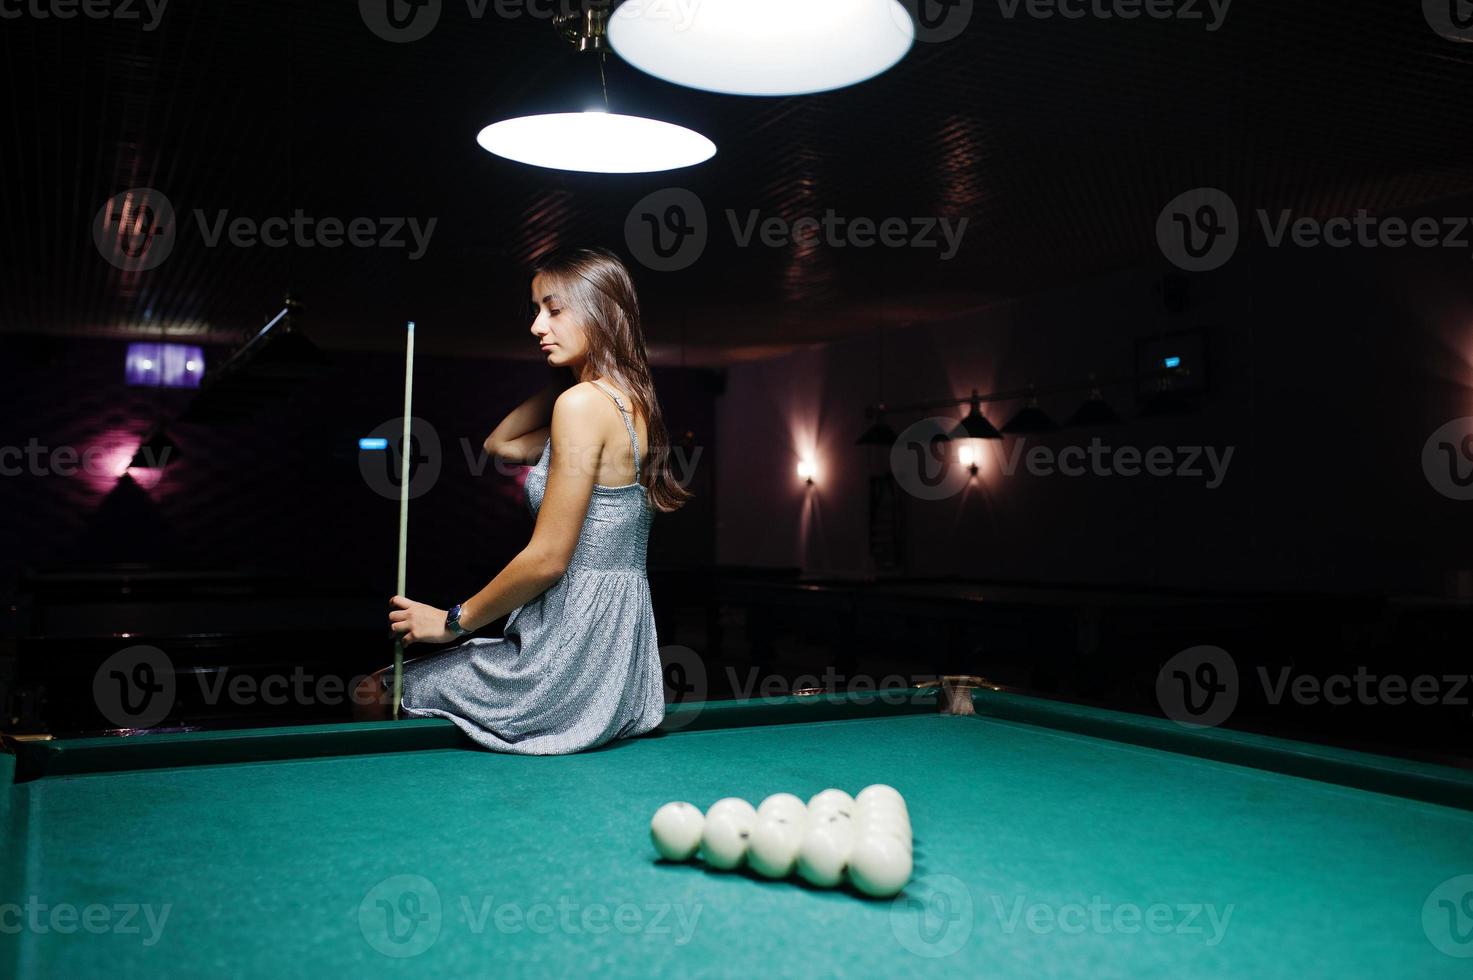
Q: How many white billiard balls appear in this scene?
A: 15